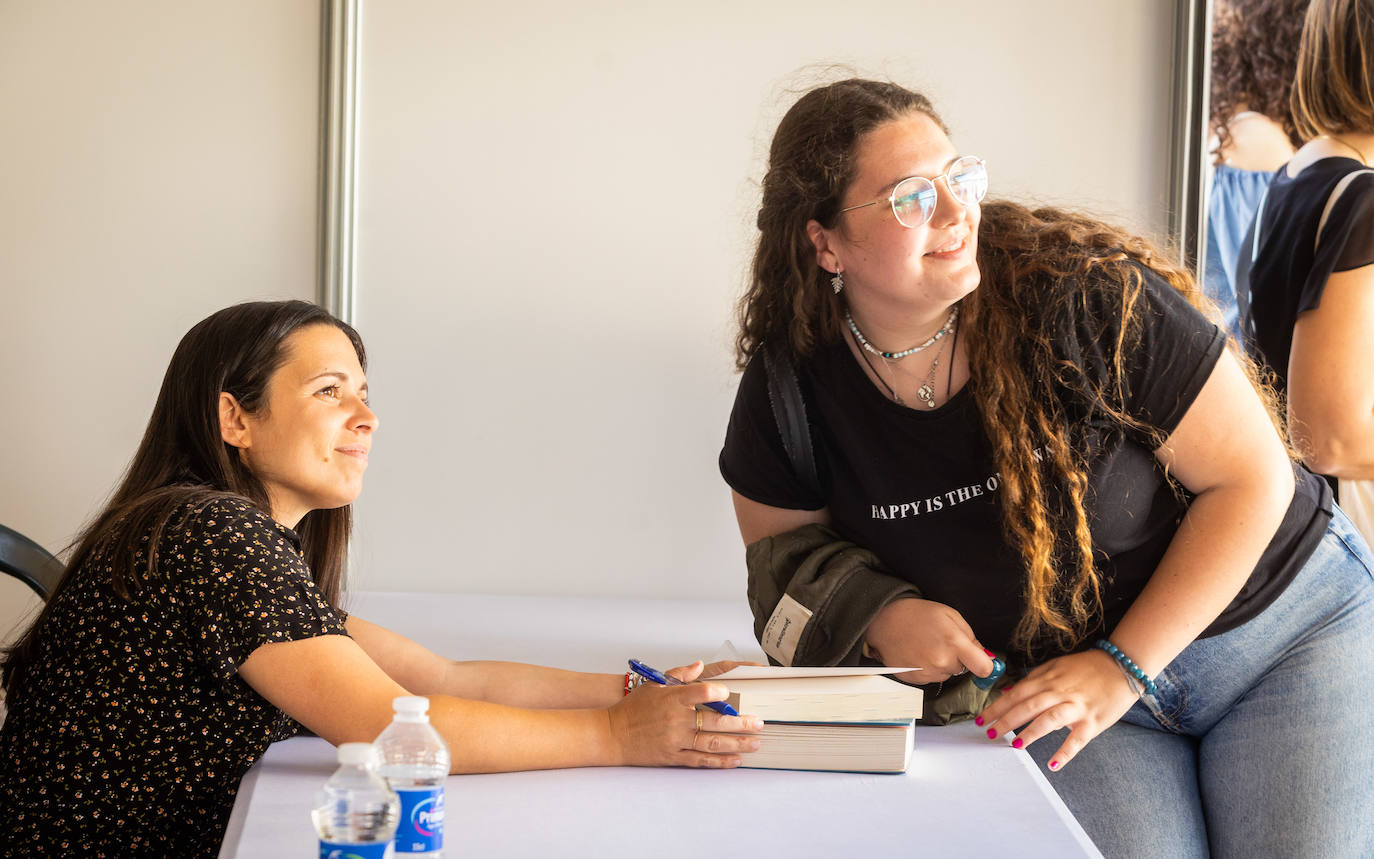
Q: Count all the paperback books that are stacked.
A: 2